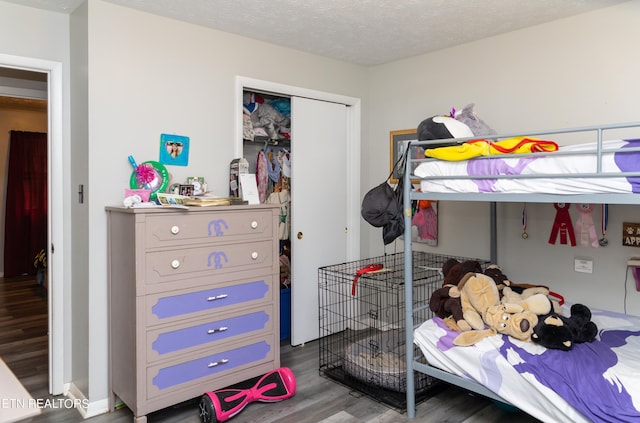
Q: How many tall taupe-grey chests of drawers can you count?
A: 1